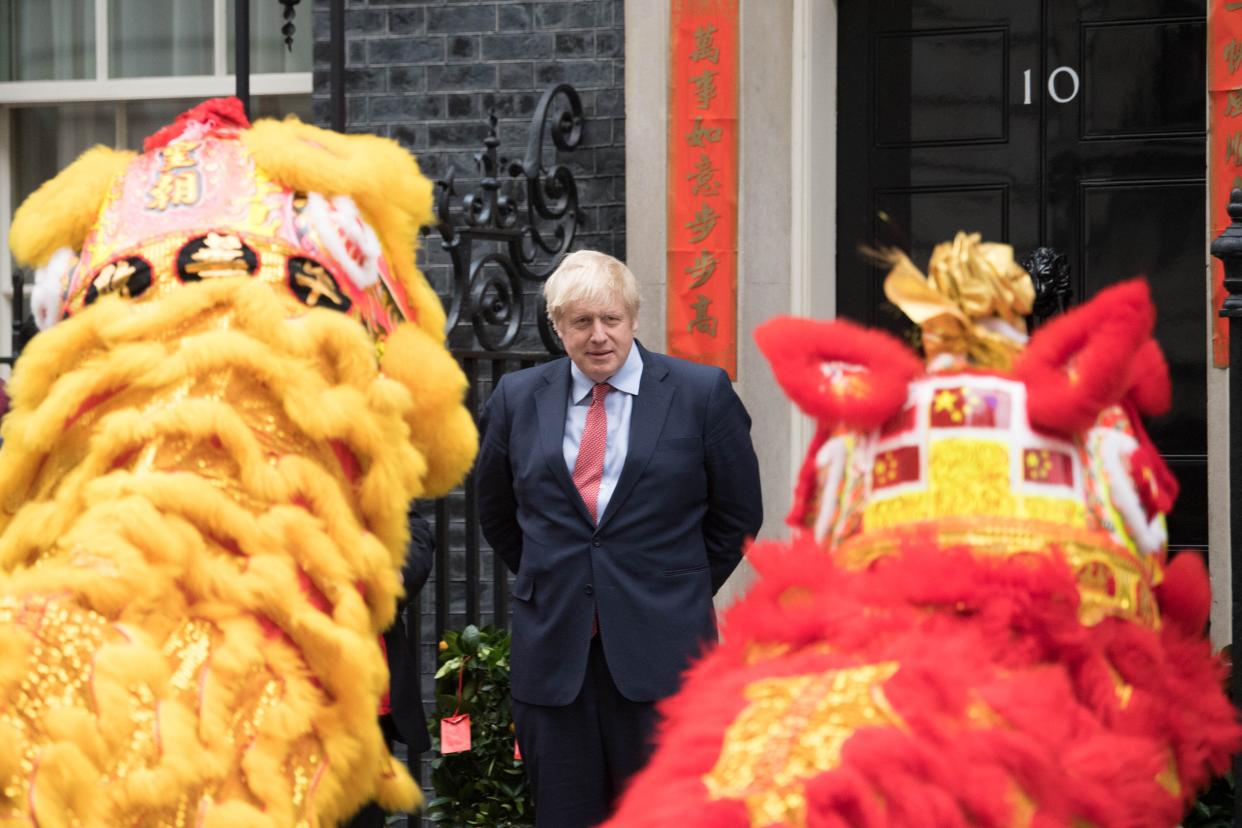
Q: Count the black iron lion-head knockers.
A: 1